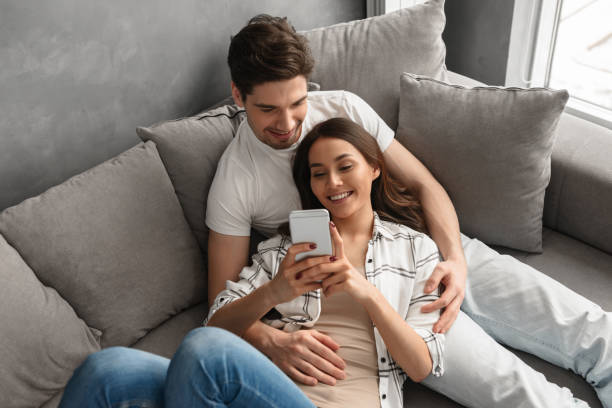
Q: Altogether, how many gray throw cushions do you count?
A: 5